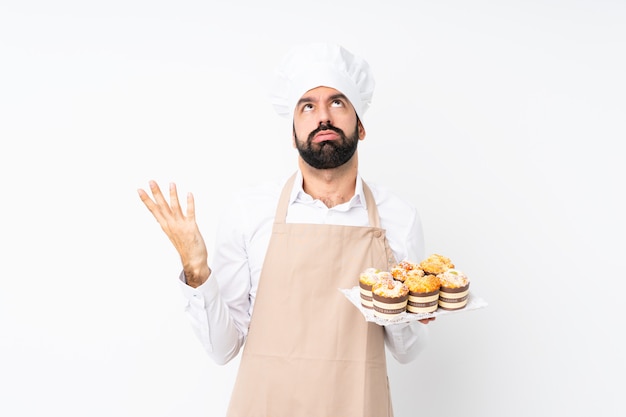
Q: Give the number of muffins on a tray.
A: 6